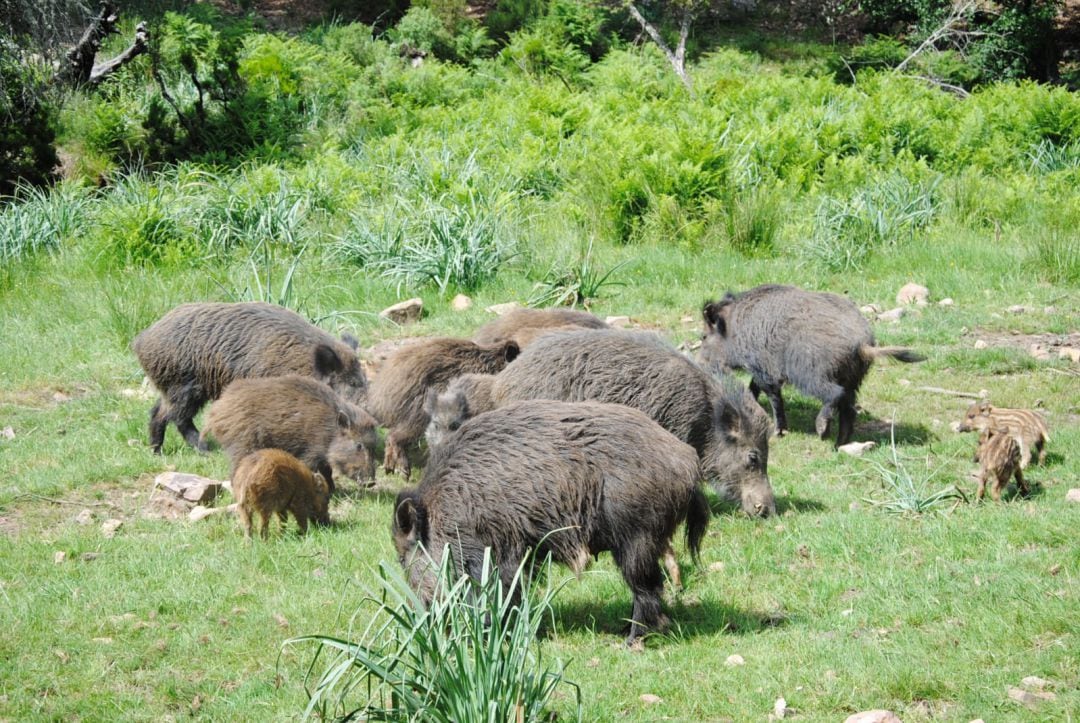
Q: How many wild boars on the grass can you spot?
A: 11